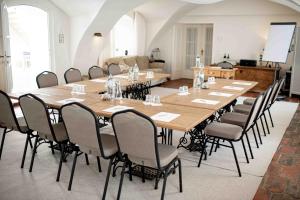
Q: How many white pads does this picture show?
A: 11